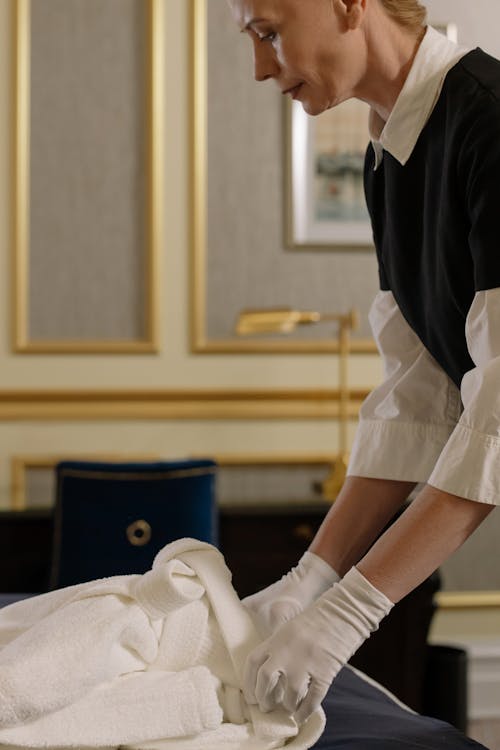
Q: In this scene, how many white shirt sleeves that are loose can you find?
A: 2